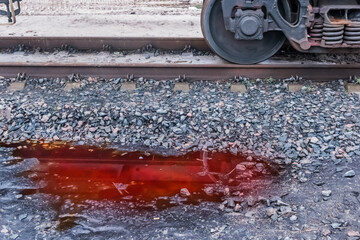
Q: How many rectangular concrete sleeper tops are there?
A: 7